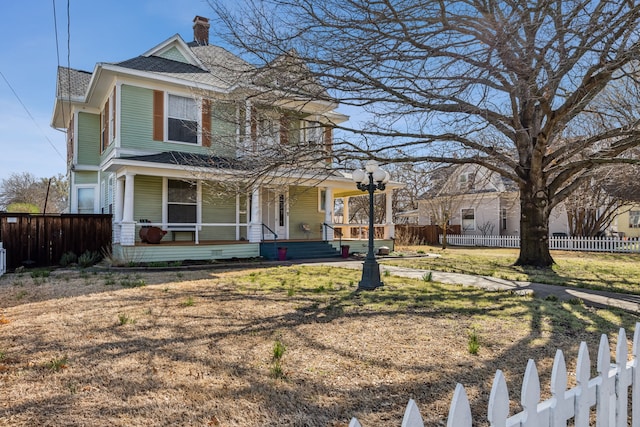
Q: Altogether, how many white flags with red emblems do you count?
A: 0